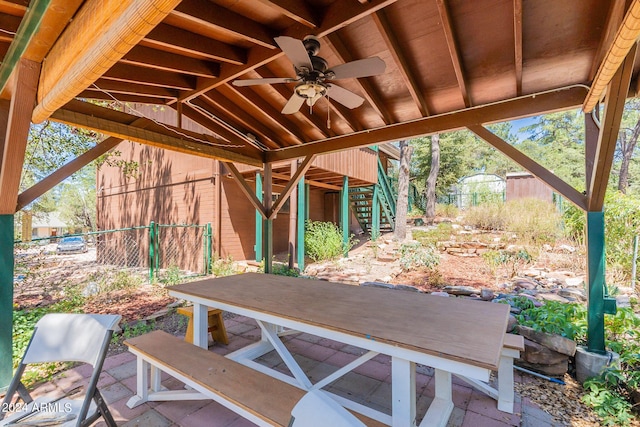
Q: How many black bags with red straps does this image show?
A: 0